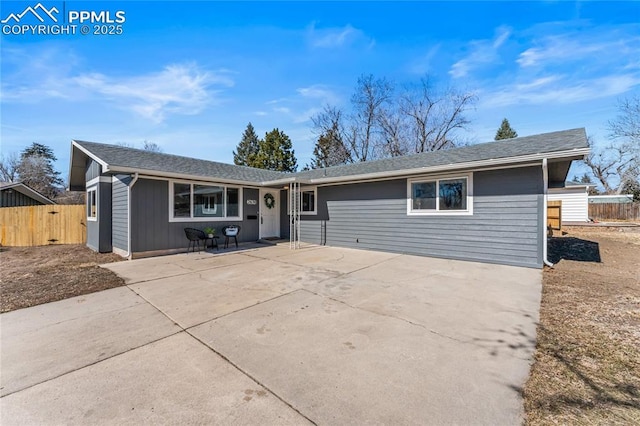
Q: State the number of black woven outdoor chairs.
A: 2